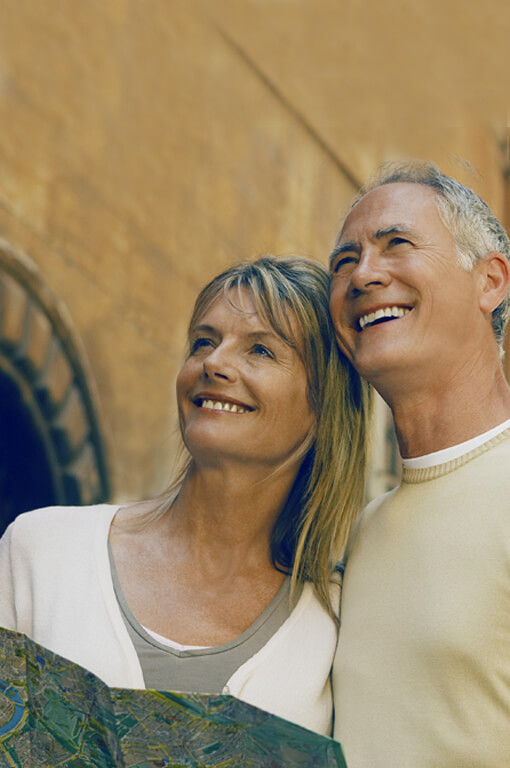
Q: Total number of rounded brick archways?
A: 1